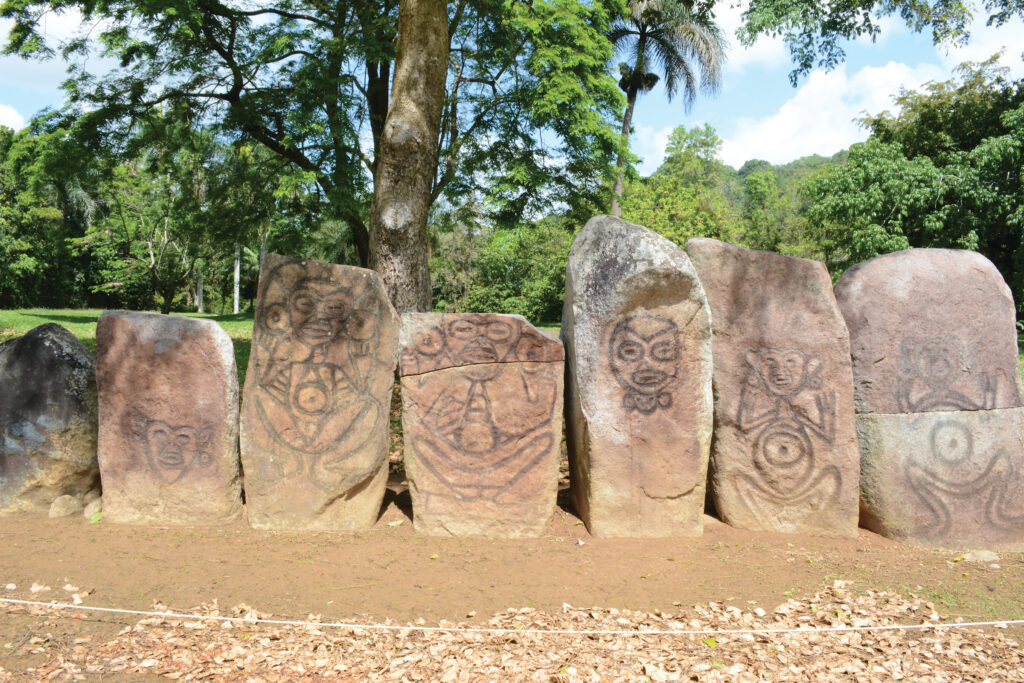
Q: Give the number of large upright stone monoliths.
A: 7